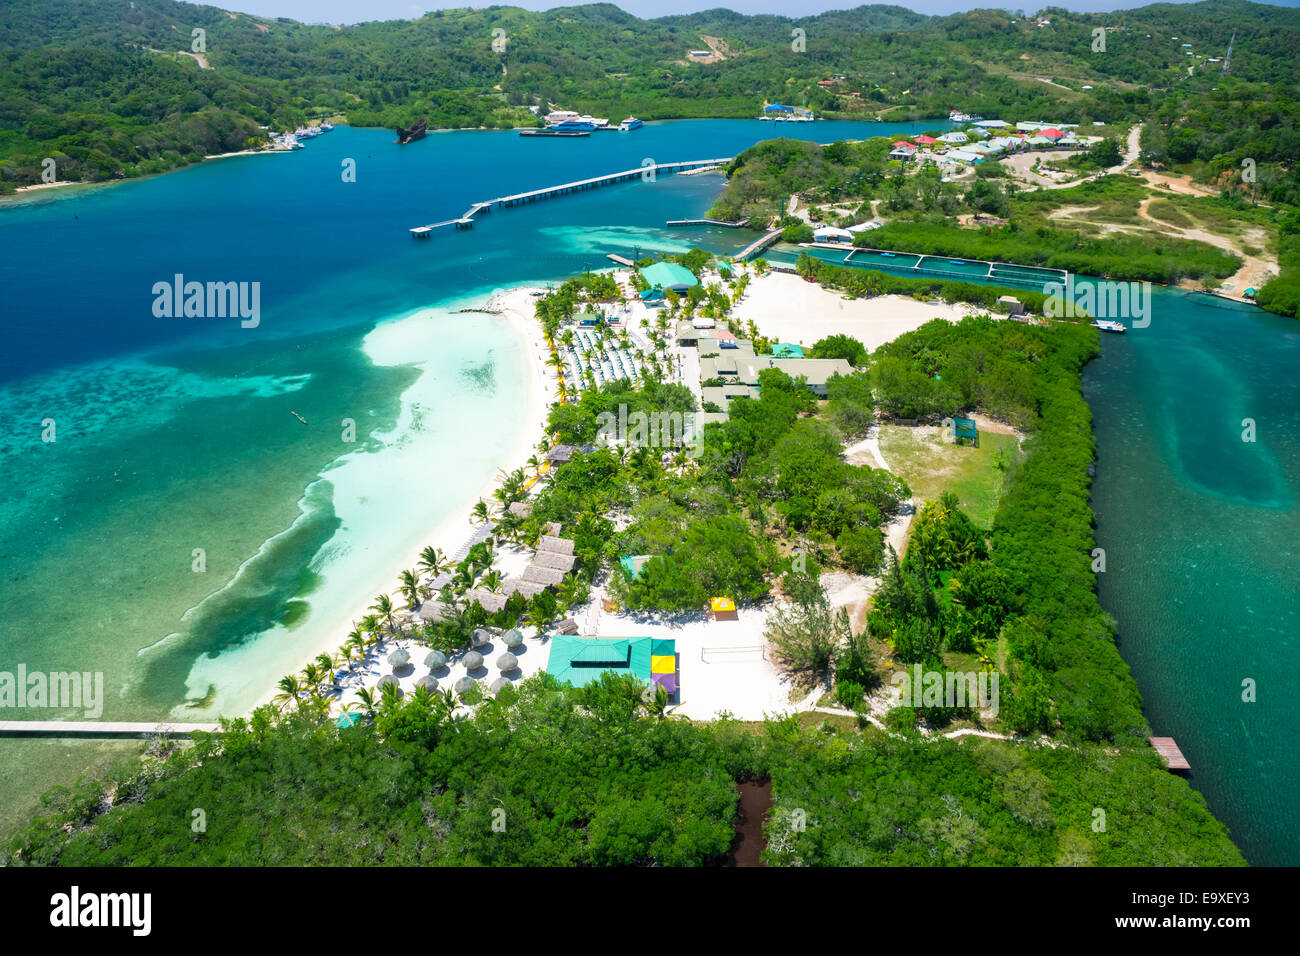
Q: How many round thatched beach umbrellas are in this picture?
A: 10